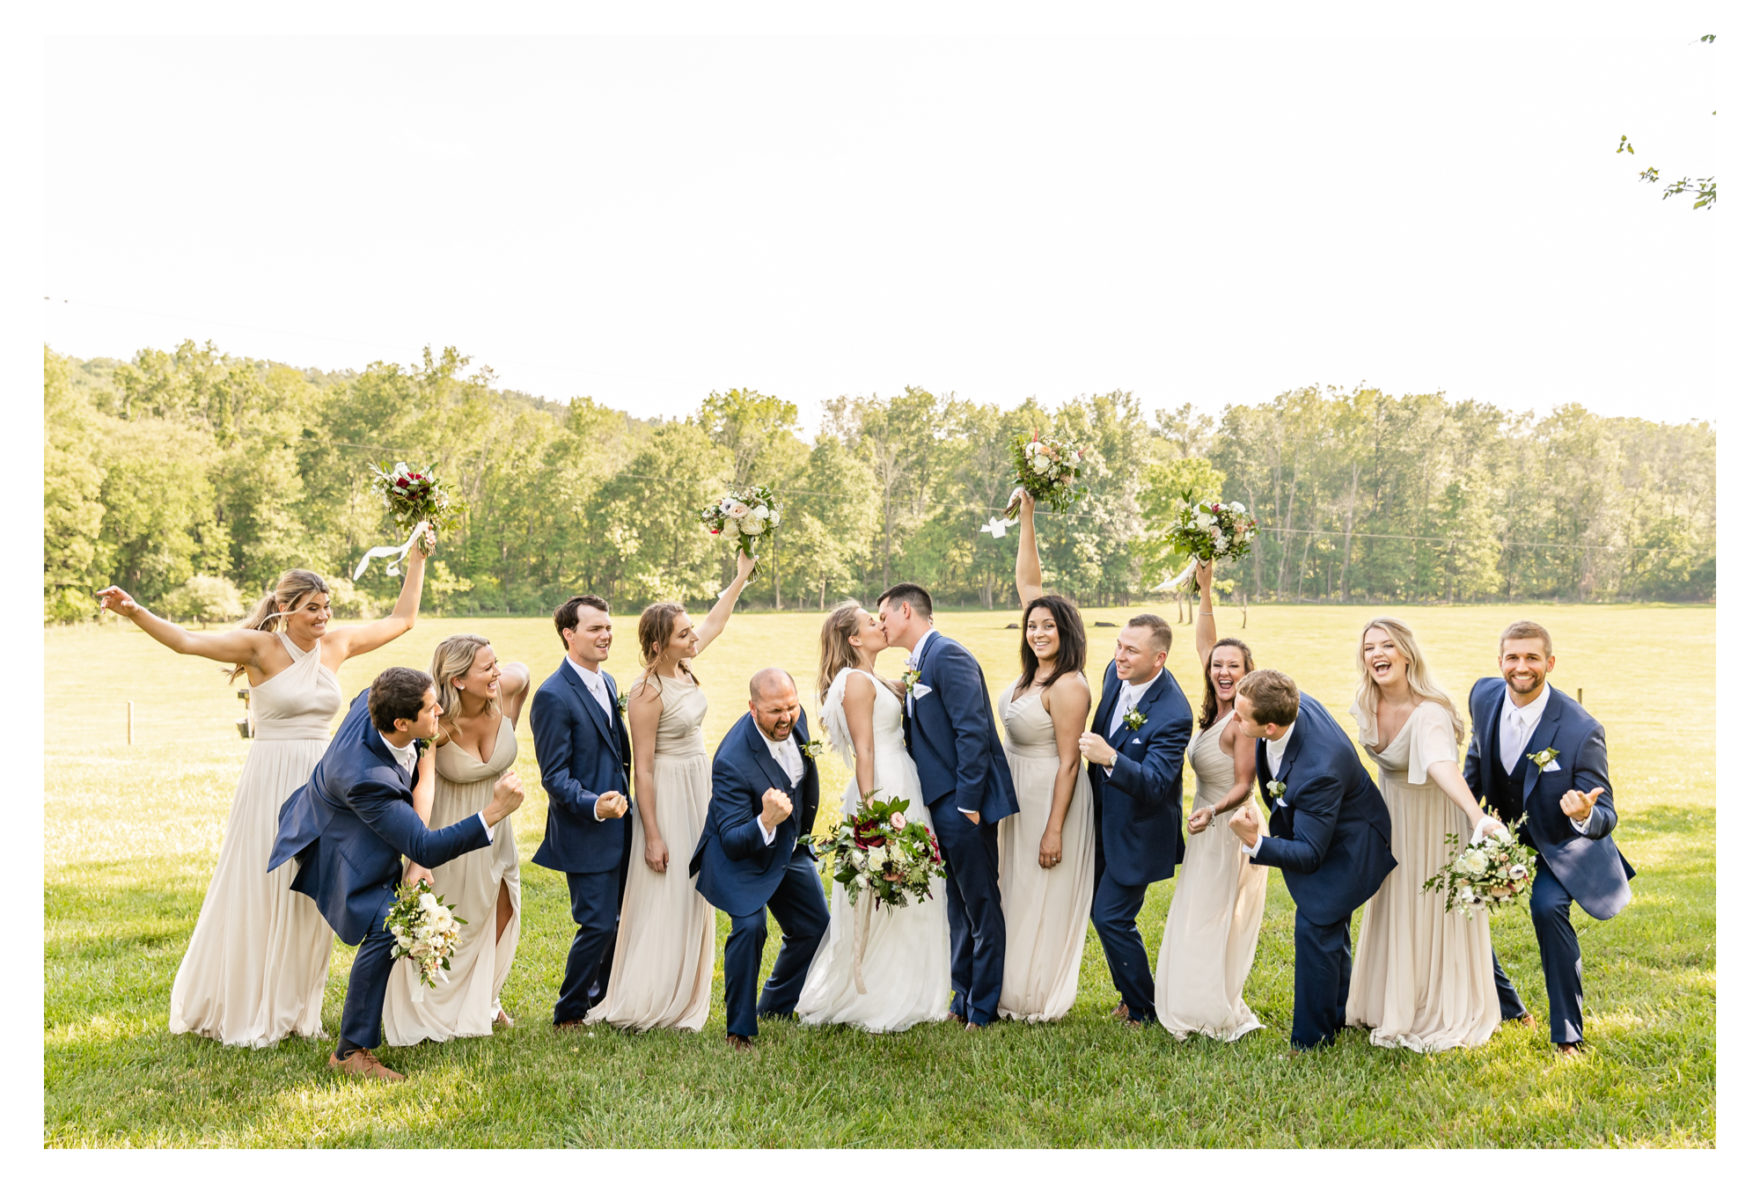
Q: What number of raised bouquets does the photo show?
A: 4